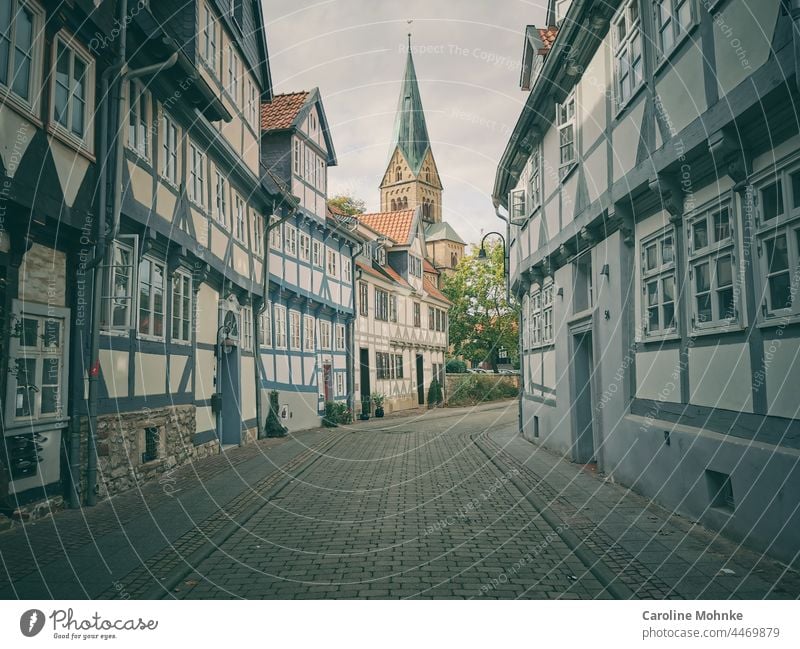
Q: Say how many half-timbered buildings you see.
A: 5